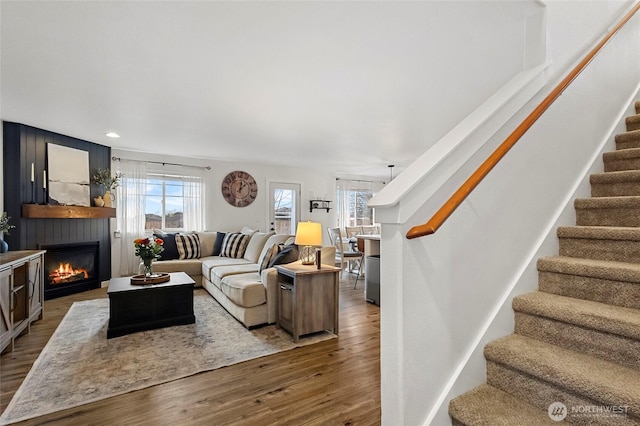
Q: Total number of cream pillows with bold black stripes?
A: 3